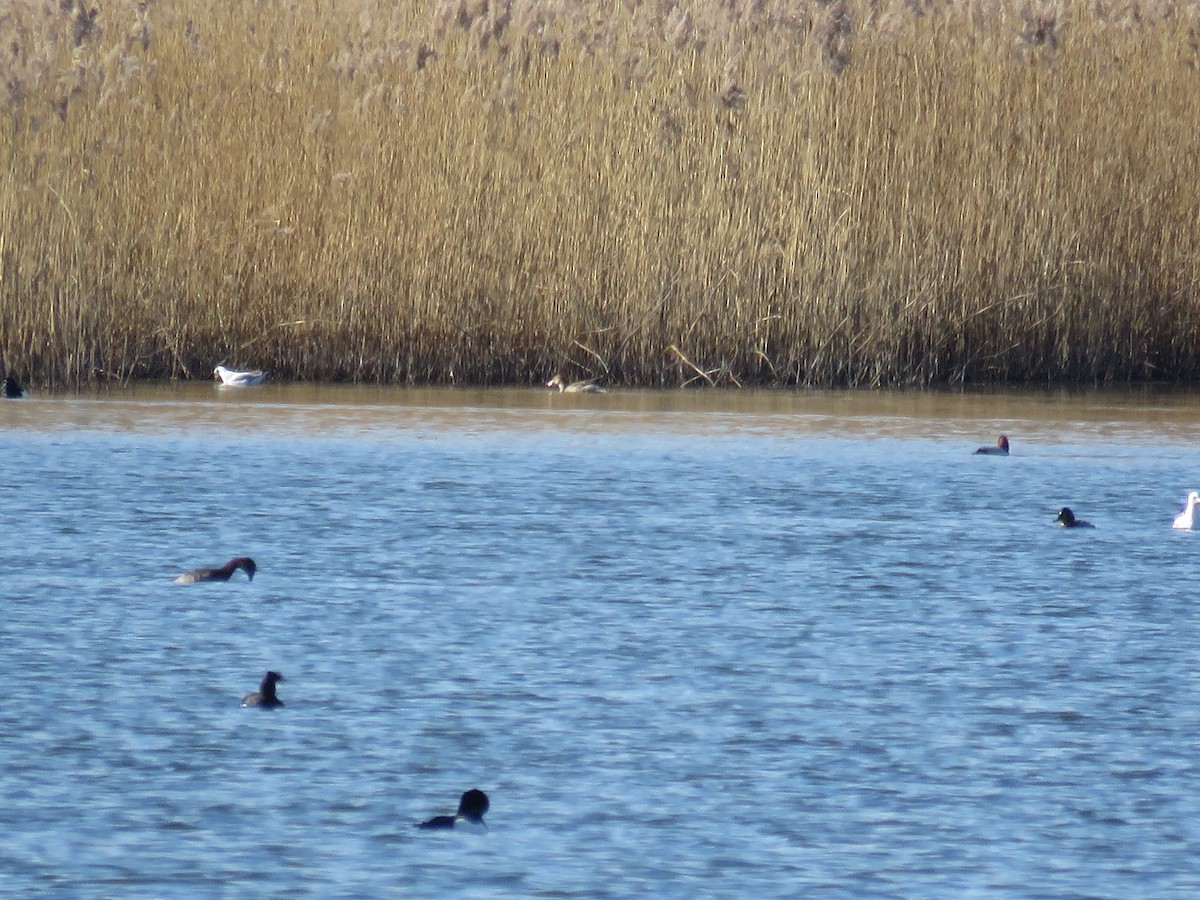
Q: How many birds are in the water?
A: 9